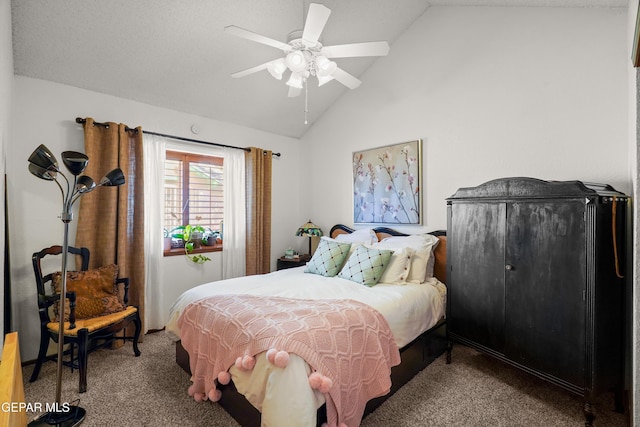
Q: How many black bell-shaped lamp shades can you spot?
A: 5